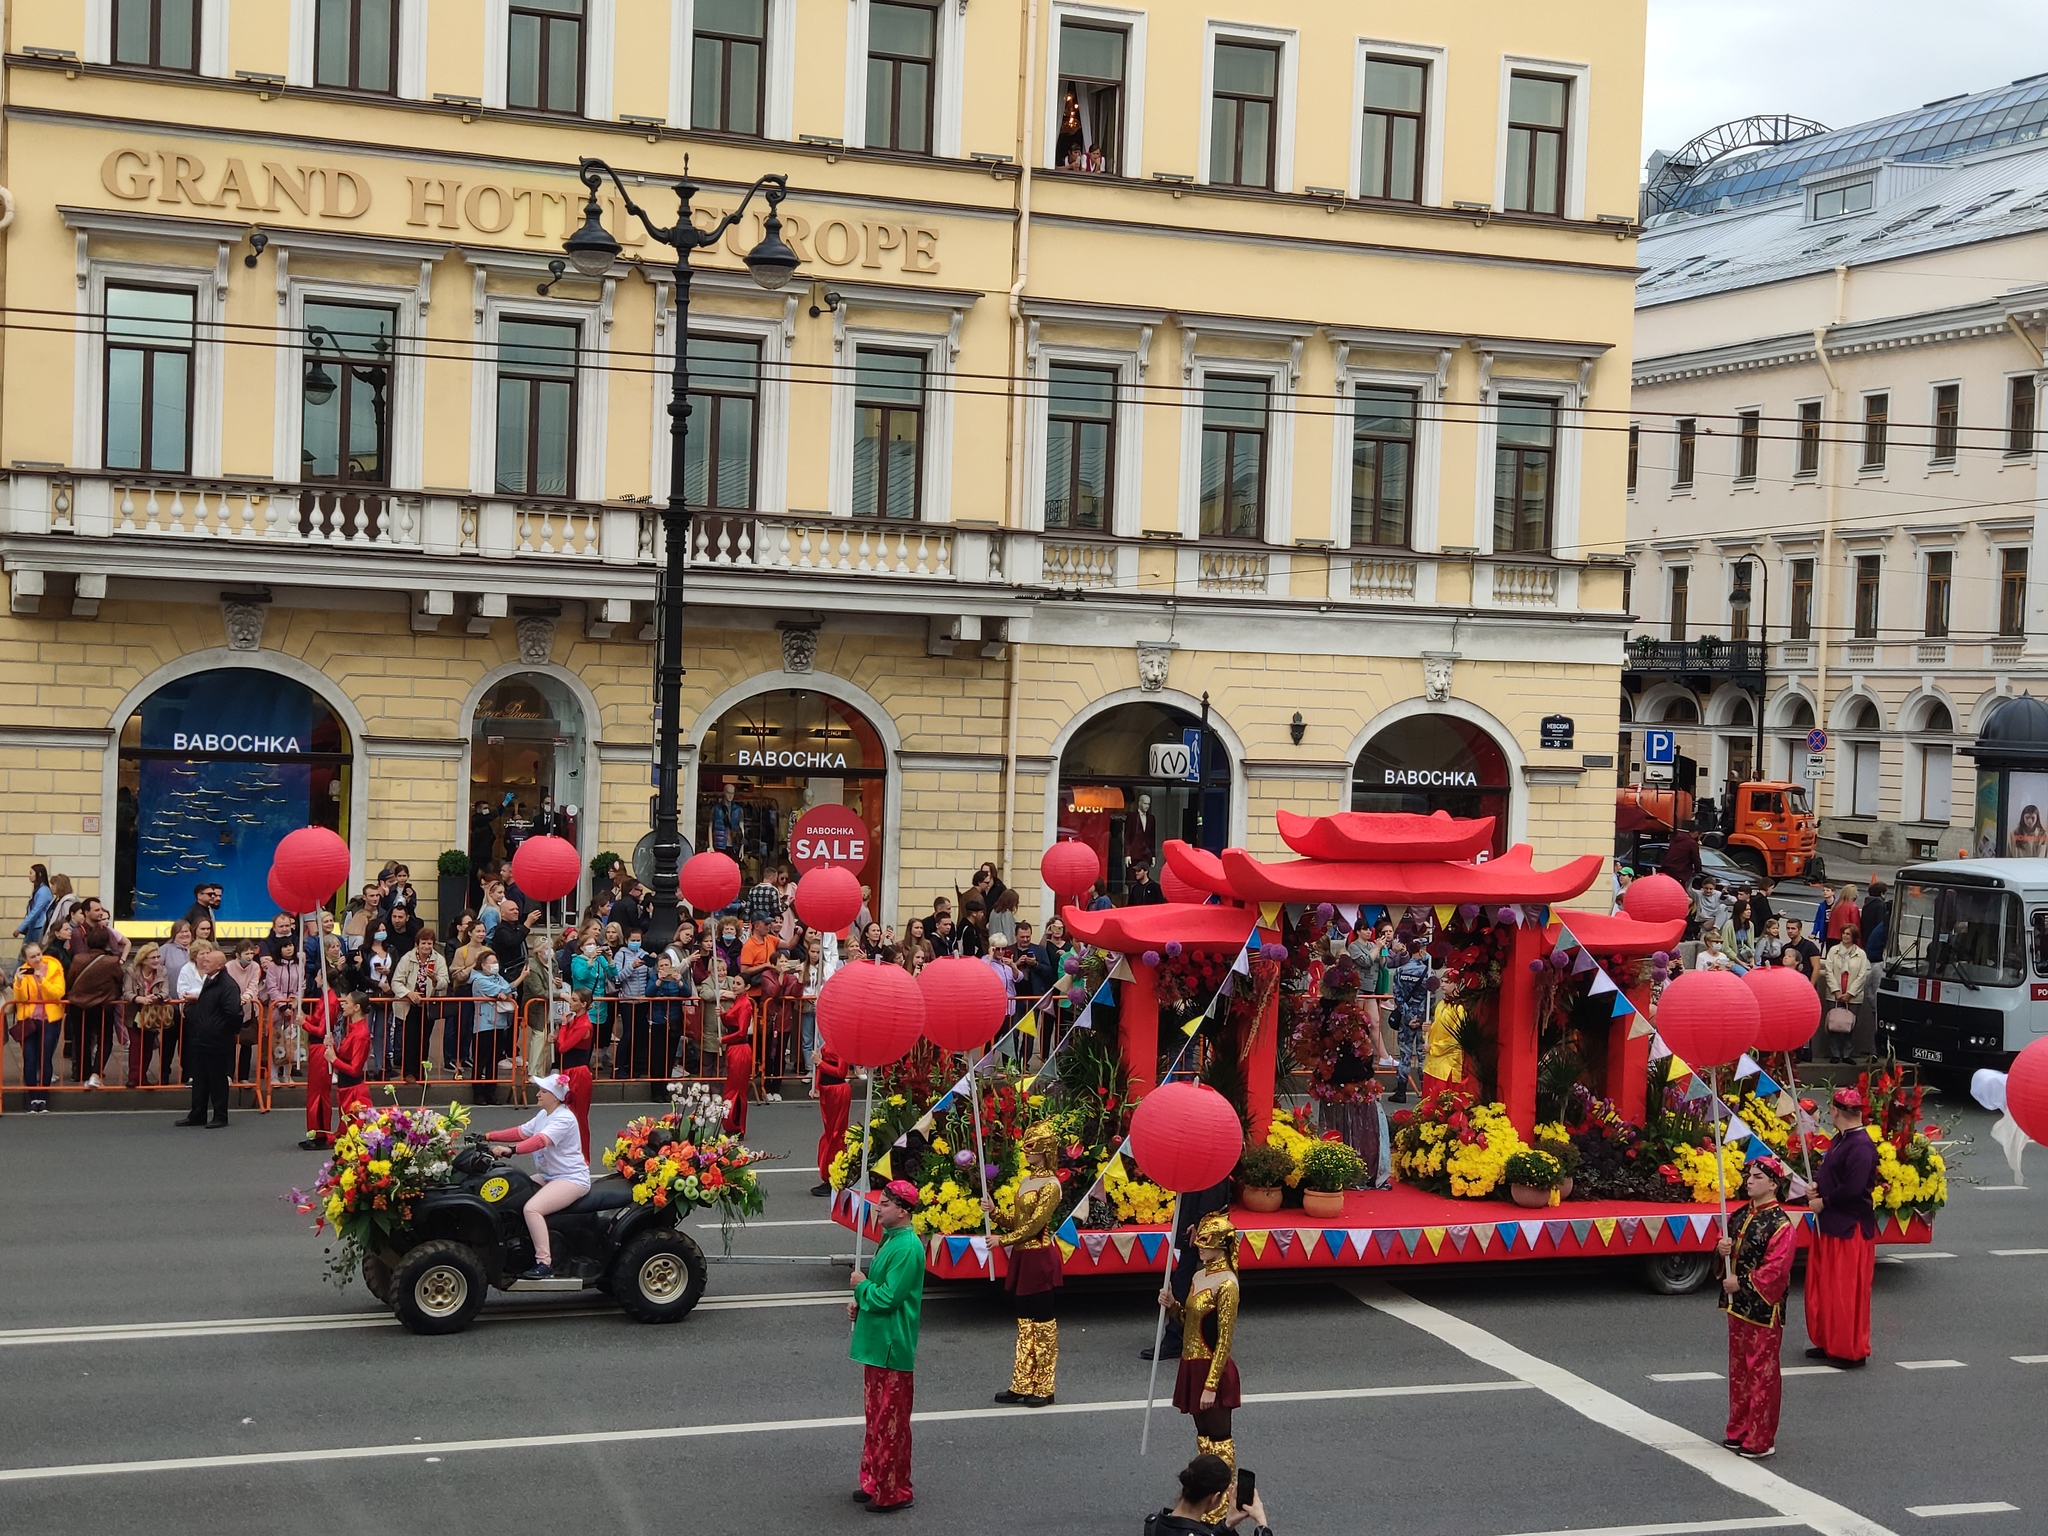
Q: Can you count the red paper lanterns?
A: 14